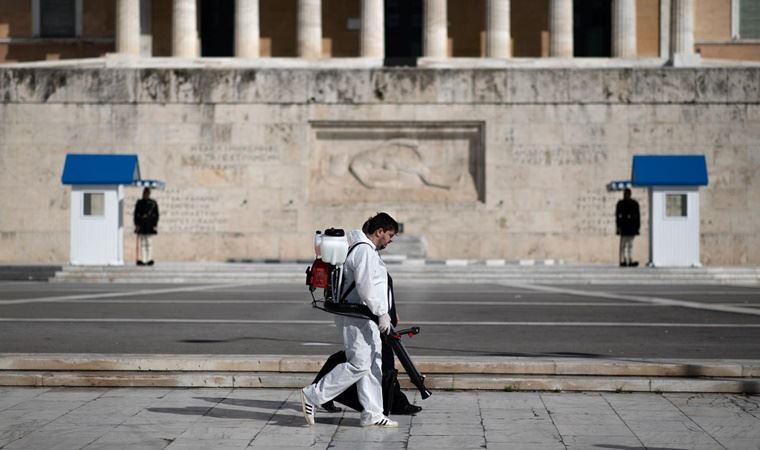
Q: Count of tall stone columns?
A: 10